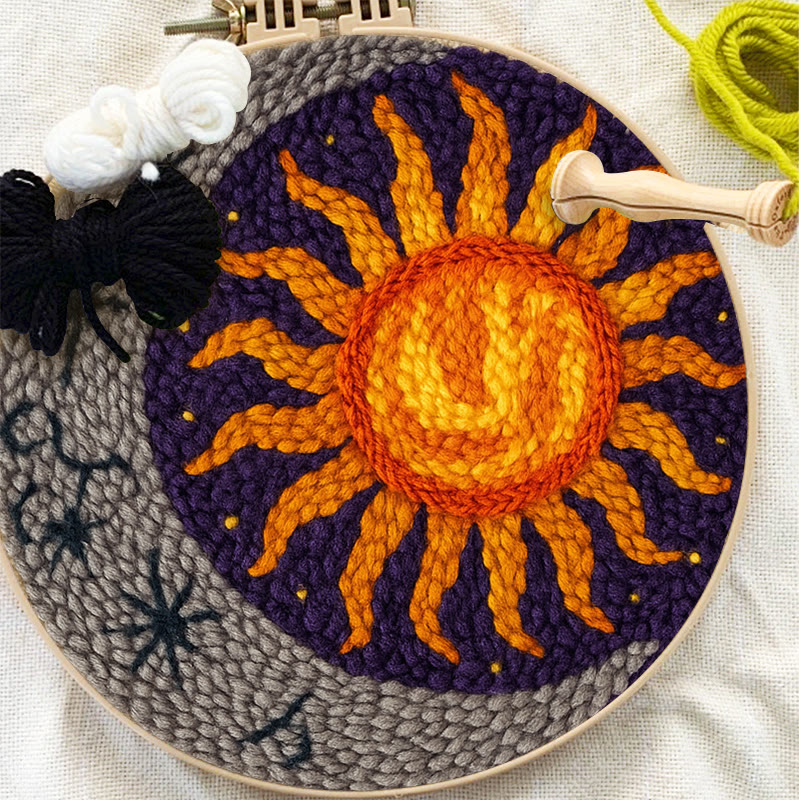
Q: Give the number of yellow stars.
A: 11